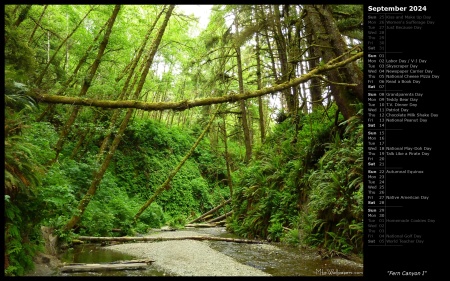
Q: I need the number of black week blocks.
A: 6